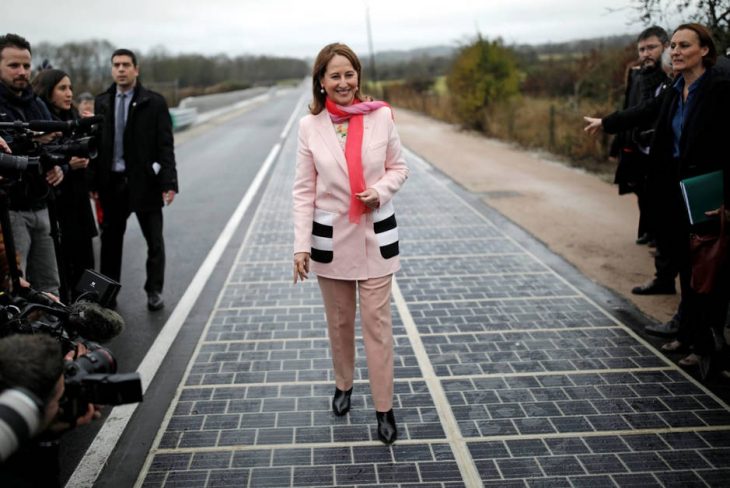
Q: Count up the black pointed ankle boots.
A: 2